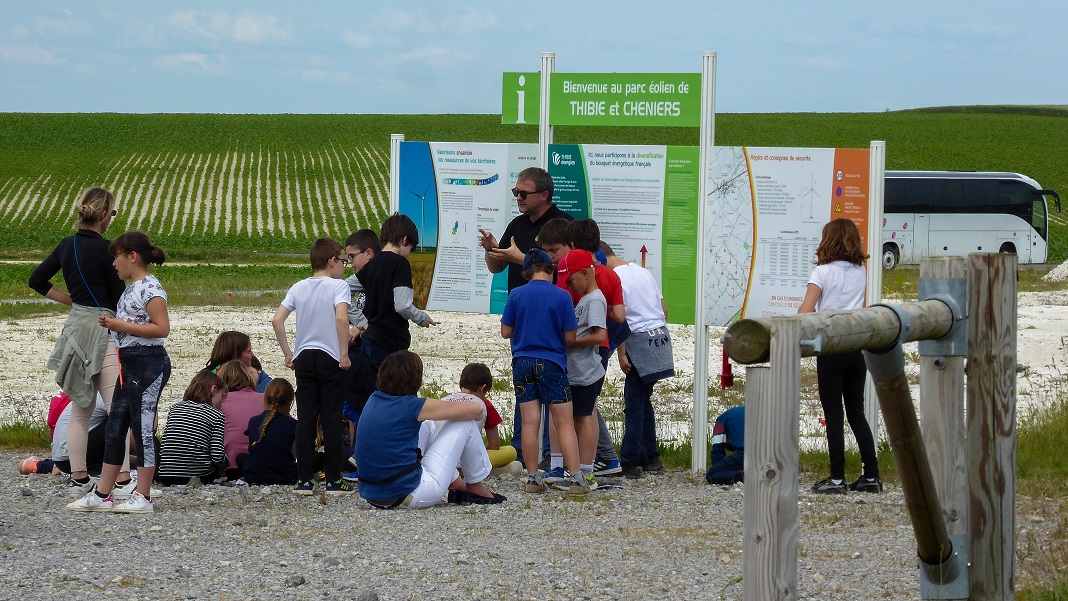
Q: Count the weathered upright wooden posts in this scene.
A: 3